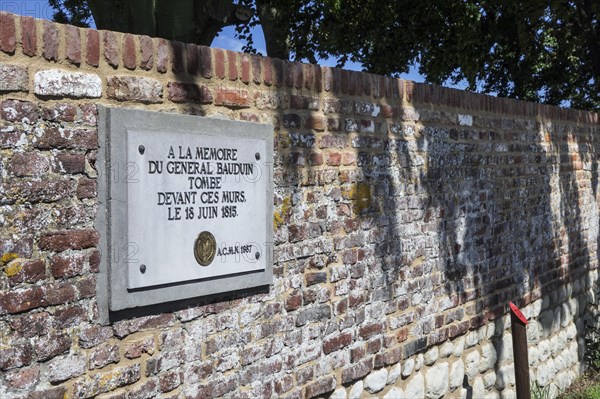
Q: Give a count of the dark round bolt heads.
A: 4